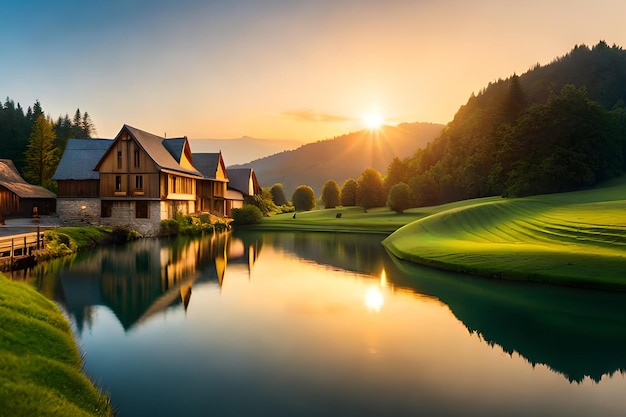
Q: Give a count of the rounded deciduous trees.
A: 6